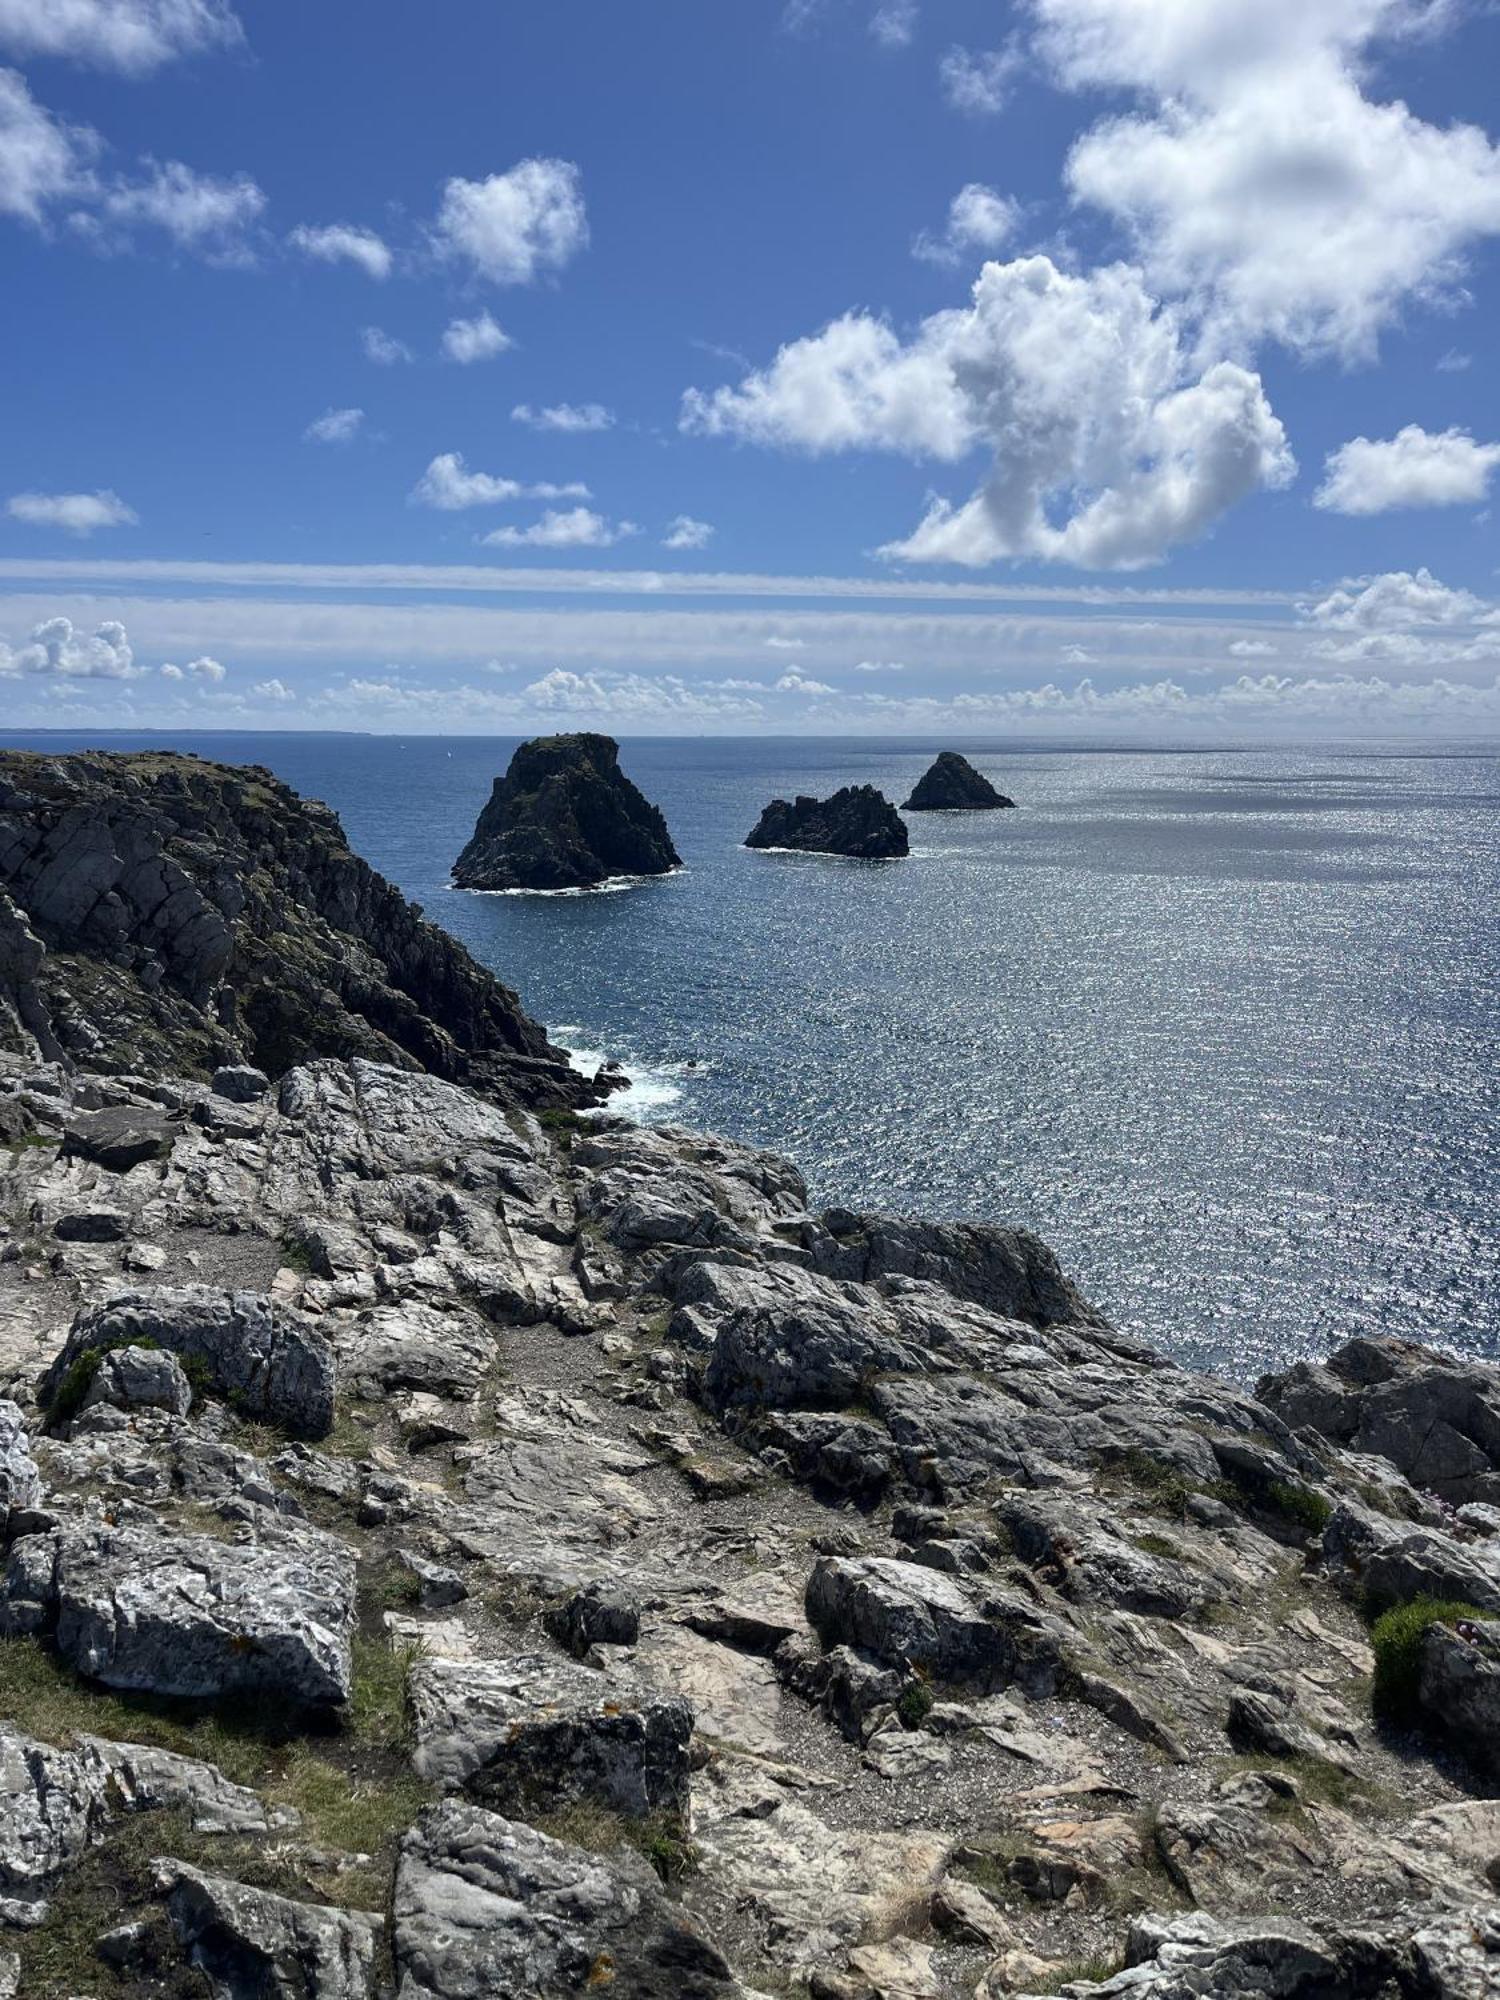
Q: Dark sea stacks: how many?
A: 3